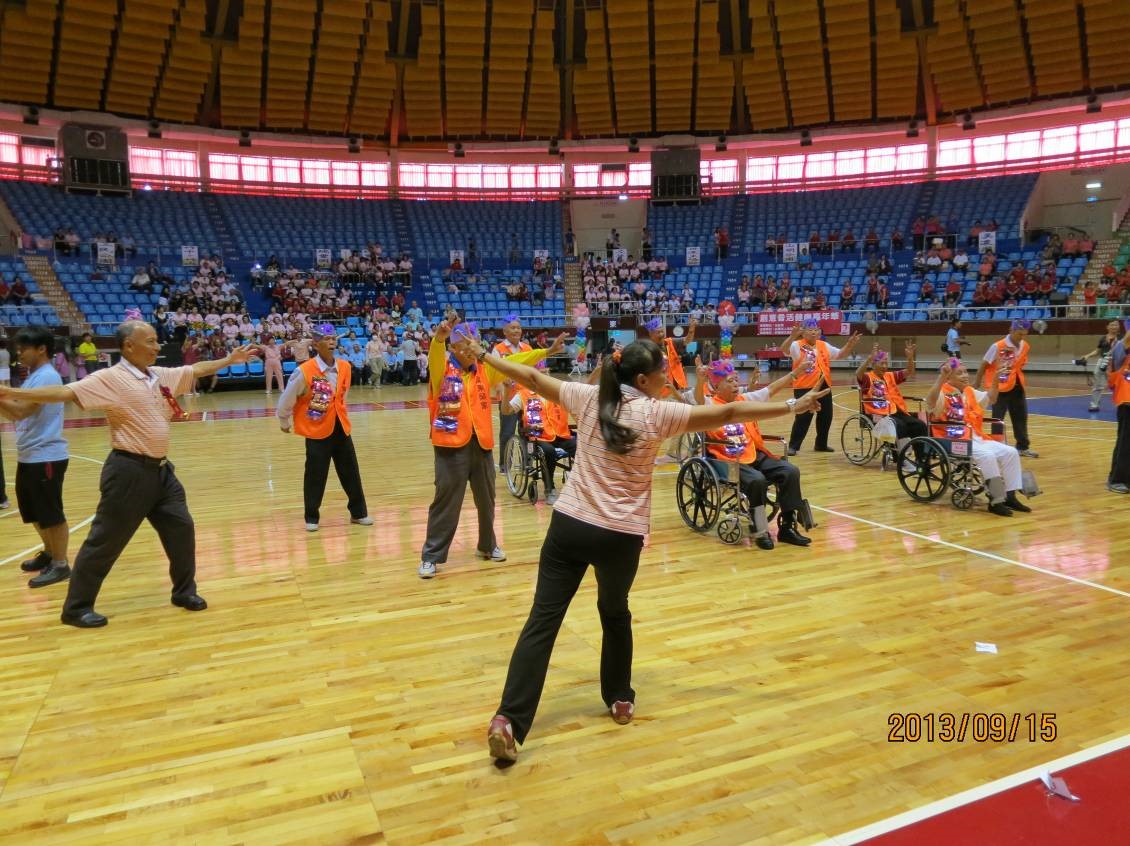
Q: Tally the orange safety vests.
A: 11